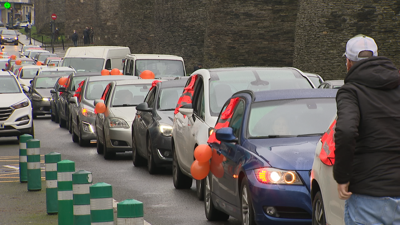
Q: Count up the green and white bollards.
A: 7